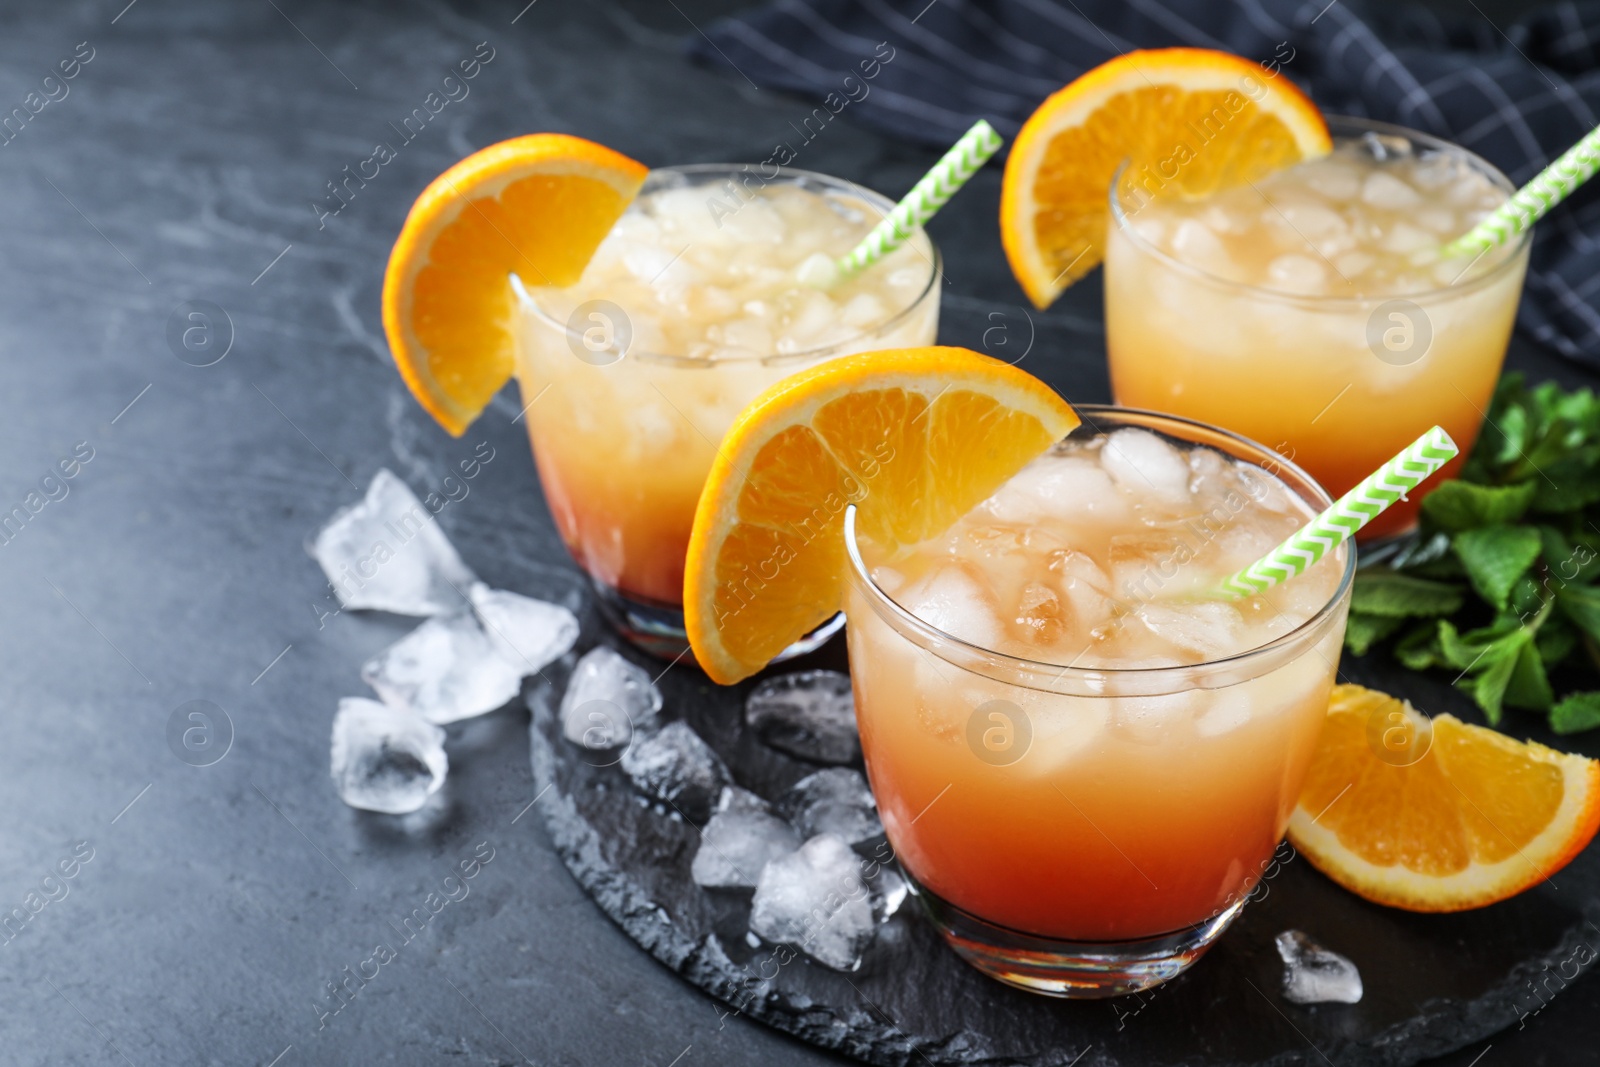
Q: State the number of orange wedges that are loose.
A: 1